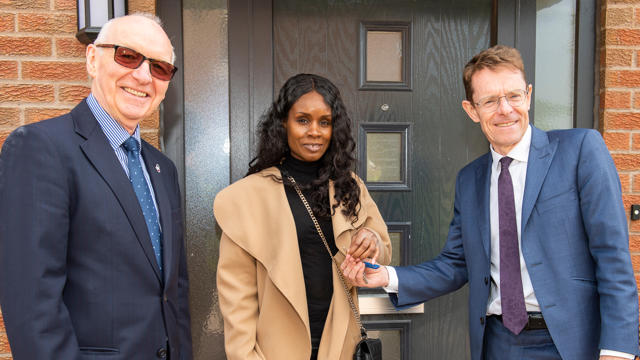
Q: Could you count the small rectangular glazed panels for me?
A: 4